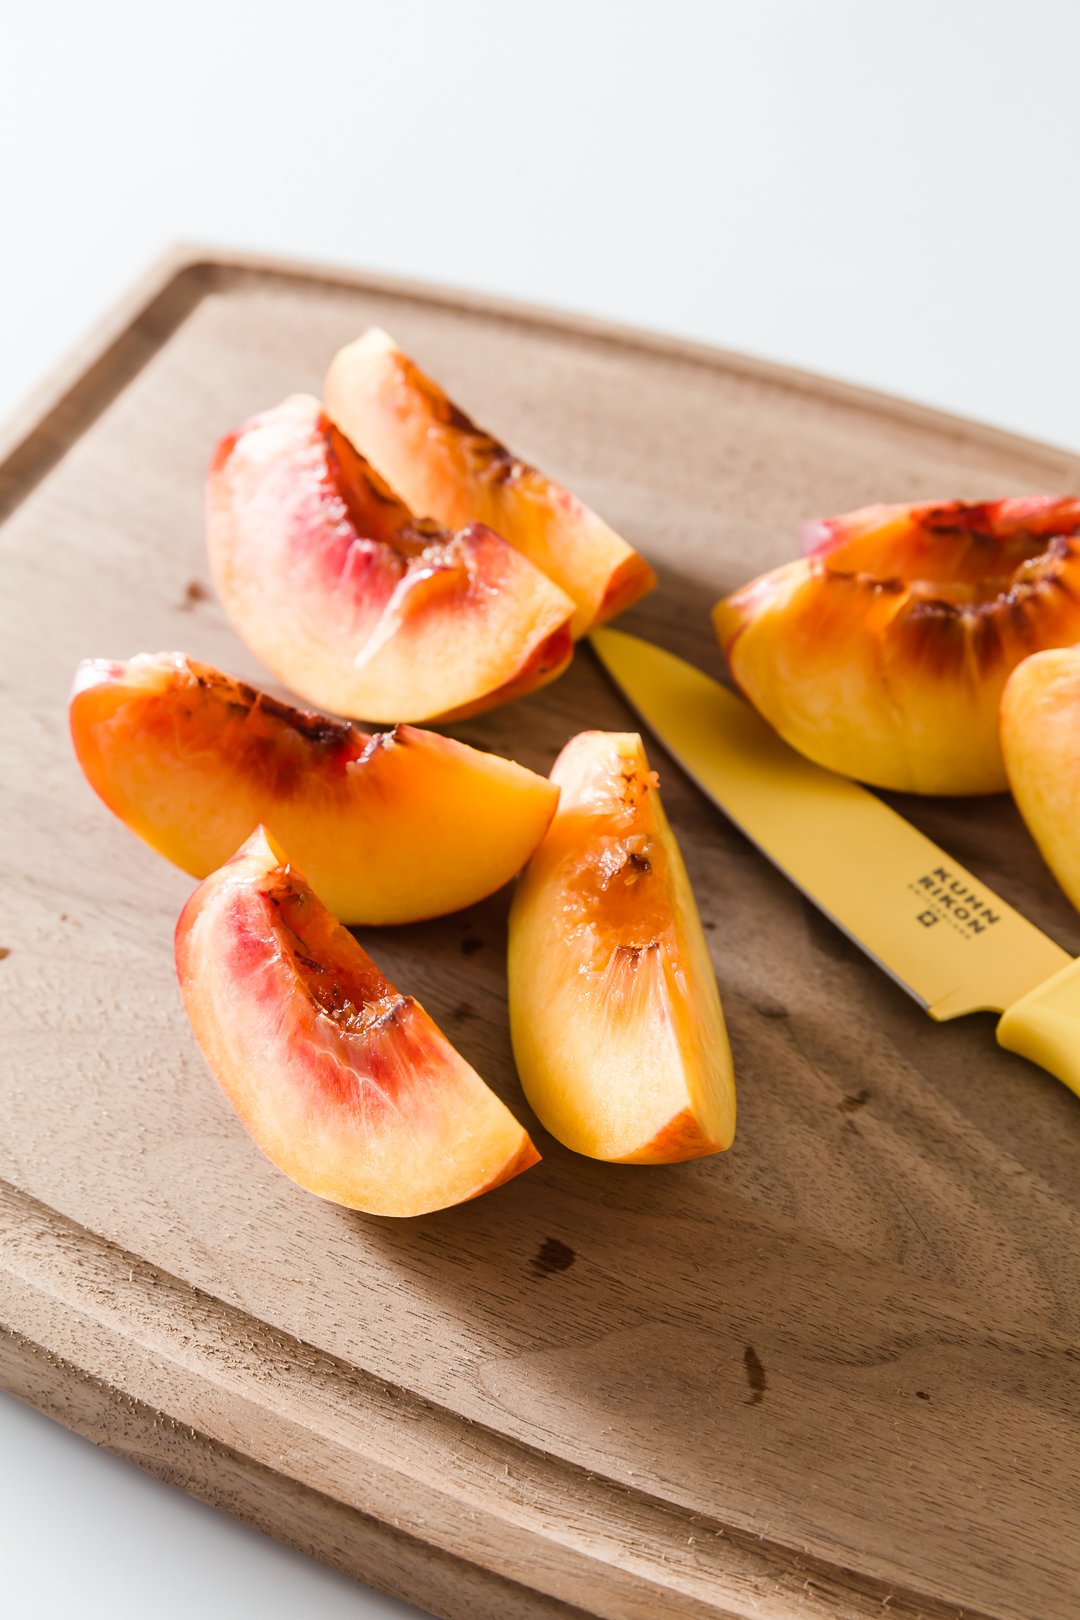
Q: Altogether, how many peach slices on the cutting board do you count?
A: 8